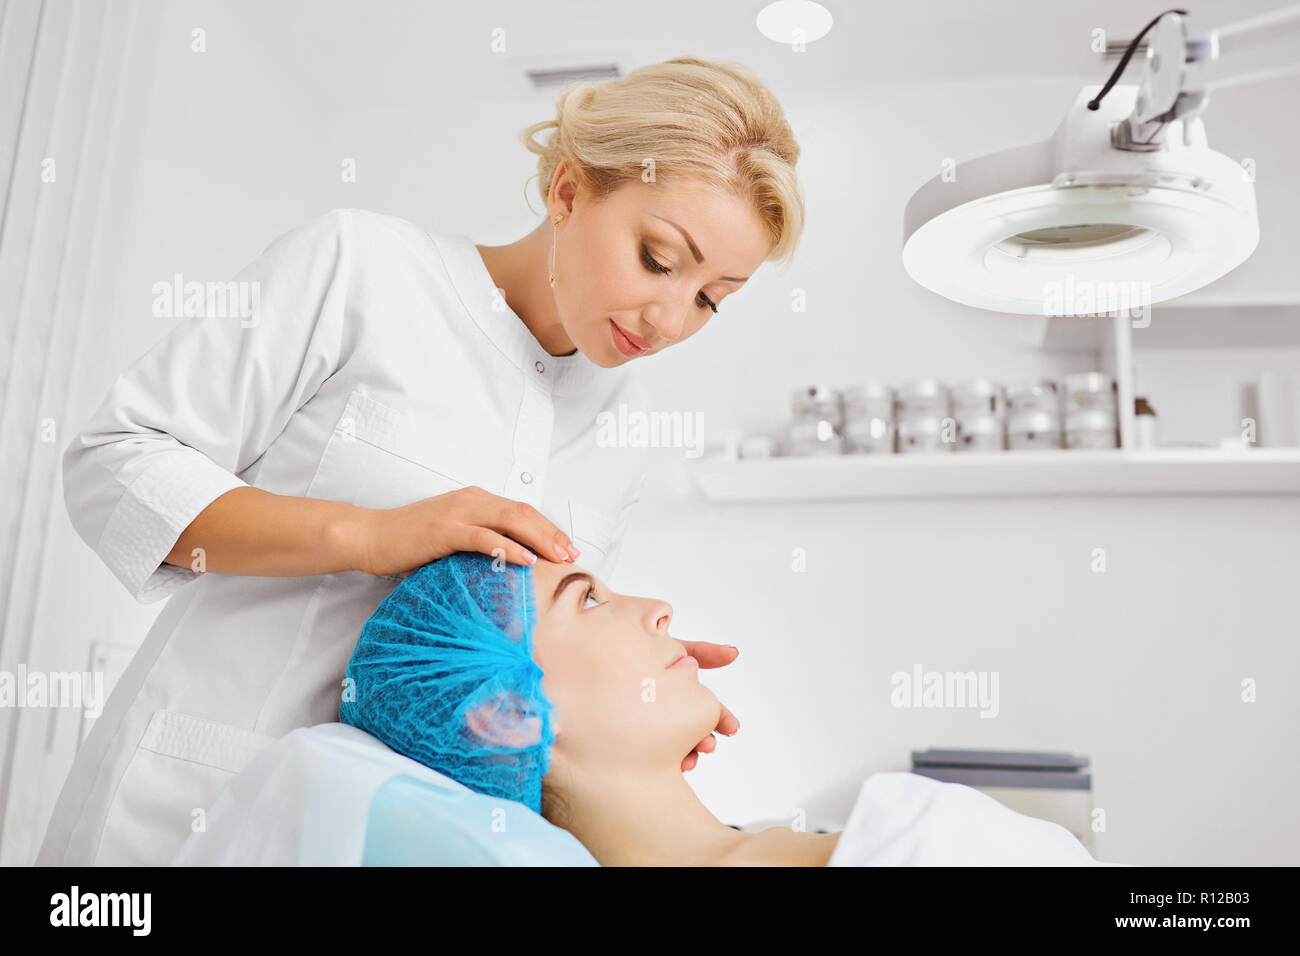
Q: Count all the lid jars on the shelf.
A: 12